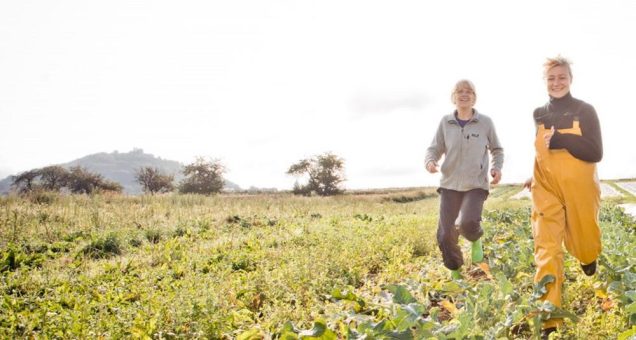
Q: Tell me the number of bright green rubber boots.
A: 2